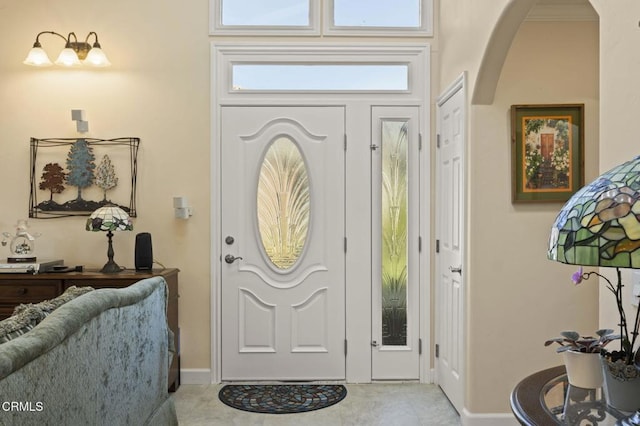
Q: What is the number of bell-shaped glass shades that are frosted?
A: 3